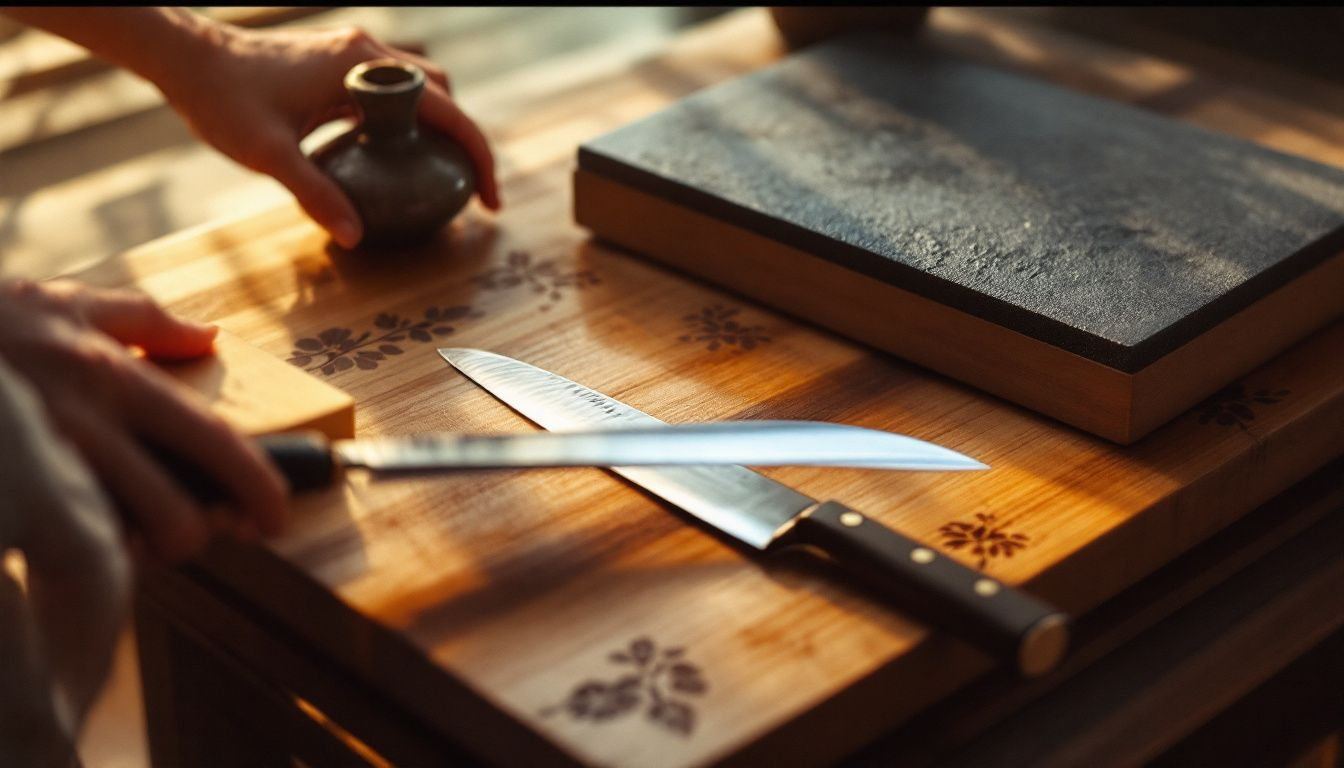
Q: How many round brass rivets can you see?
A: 3